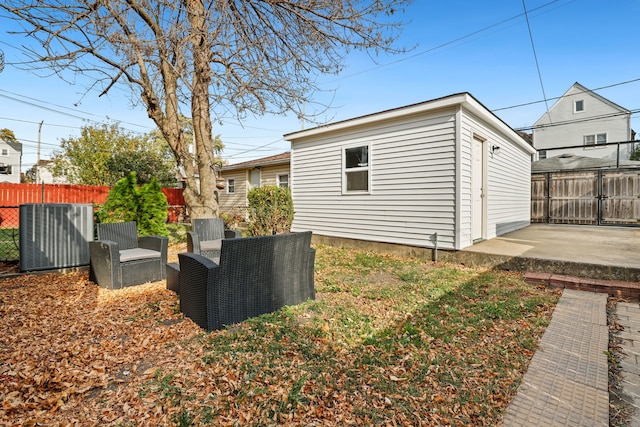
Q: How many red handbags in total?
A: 0